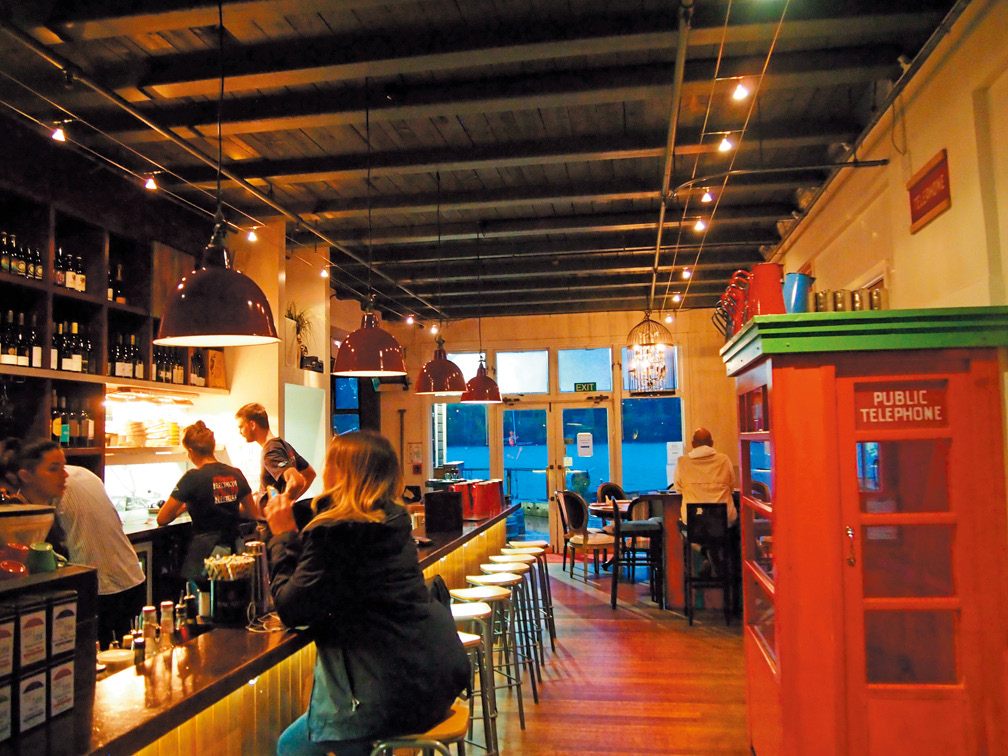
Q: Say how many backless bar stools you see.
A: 9